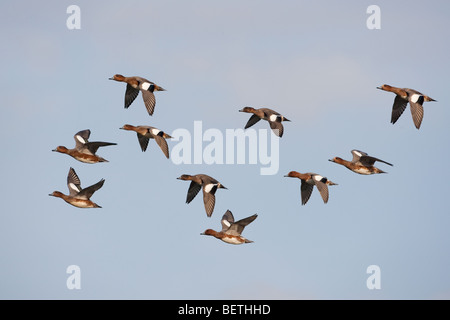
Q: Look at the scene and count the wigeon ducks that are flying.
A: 10